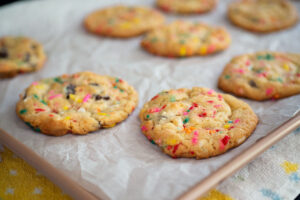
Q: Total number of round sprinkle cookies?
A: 8